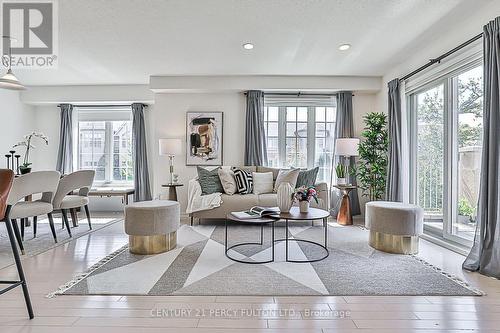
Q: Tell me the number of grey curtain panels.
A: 6